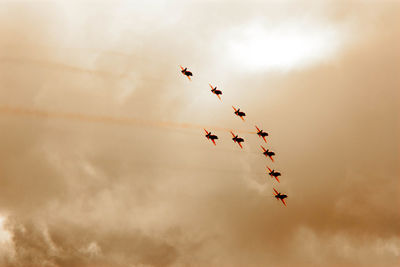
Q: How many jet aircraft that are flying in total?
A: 9